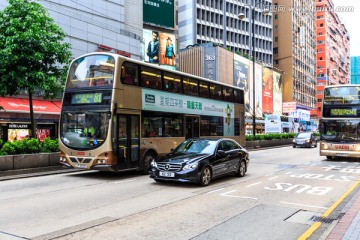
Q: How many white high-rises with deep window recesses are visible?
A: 1